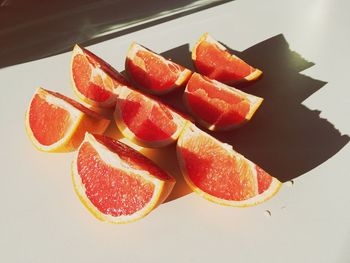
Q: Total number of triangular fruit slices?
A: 8